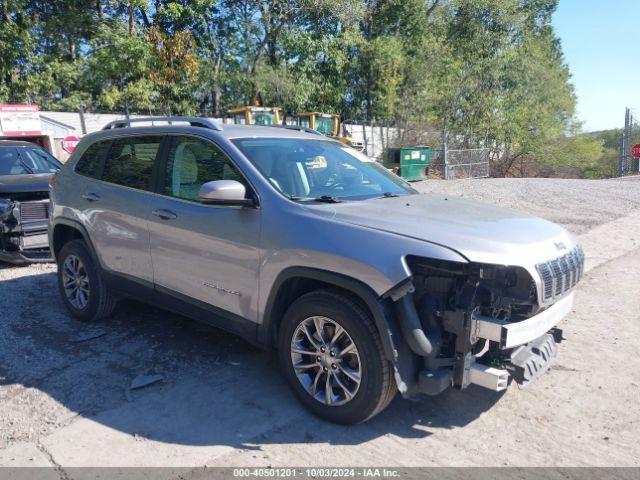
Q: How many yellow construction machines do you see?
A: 2